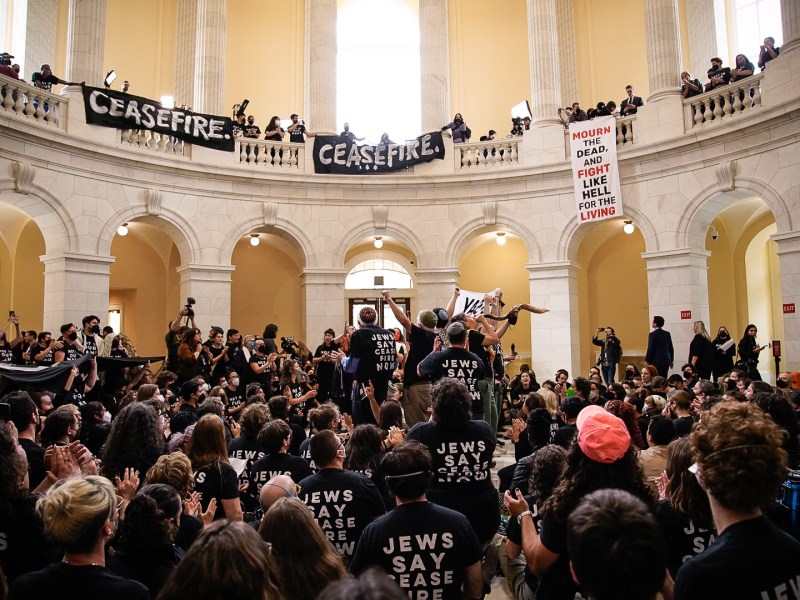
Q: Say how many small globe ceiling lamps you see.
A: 5